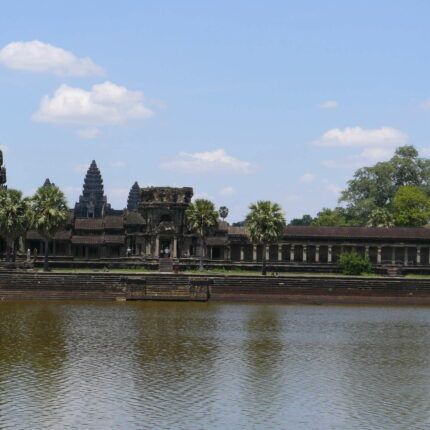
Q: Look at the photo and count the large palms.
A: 4